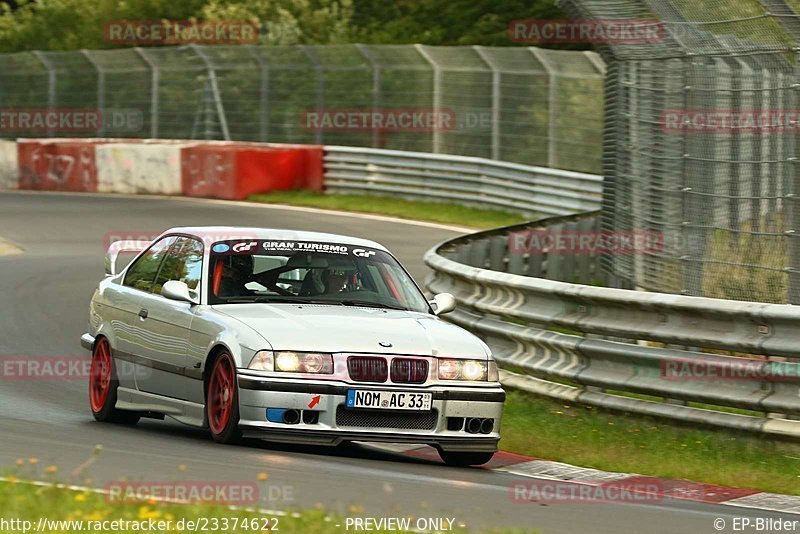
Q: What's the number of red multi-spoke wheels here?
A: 2